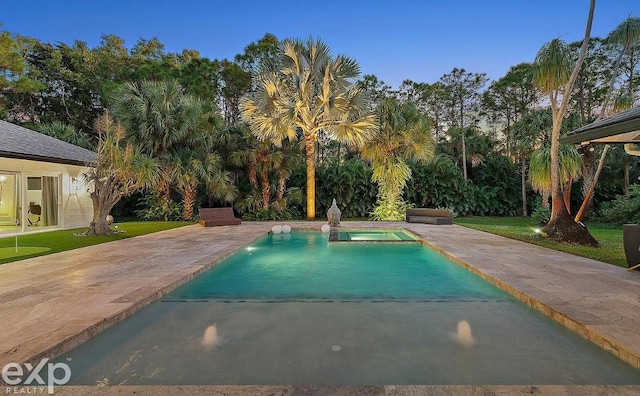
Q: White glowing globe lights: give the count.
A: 3